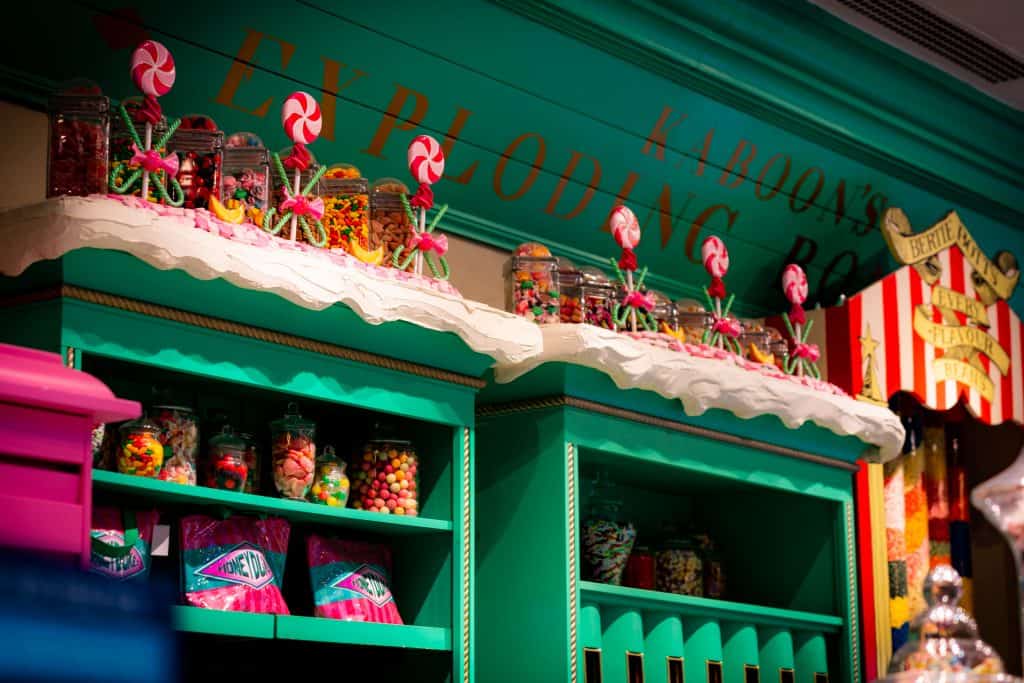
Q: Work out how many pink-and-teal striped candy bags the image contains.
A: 3